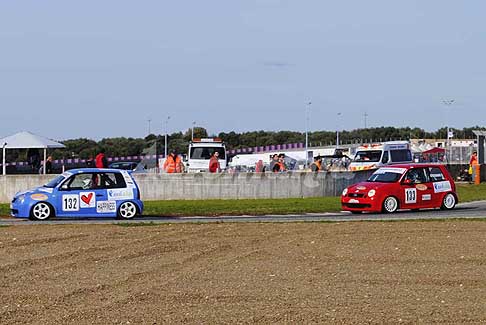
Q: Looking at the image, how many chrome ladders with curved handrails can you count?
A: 0